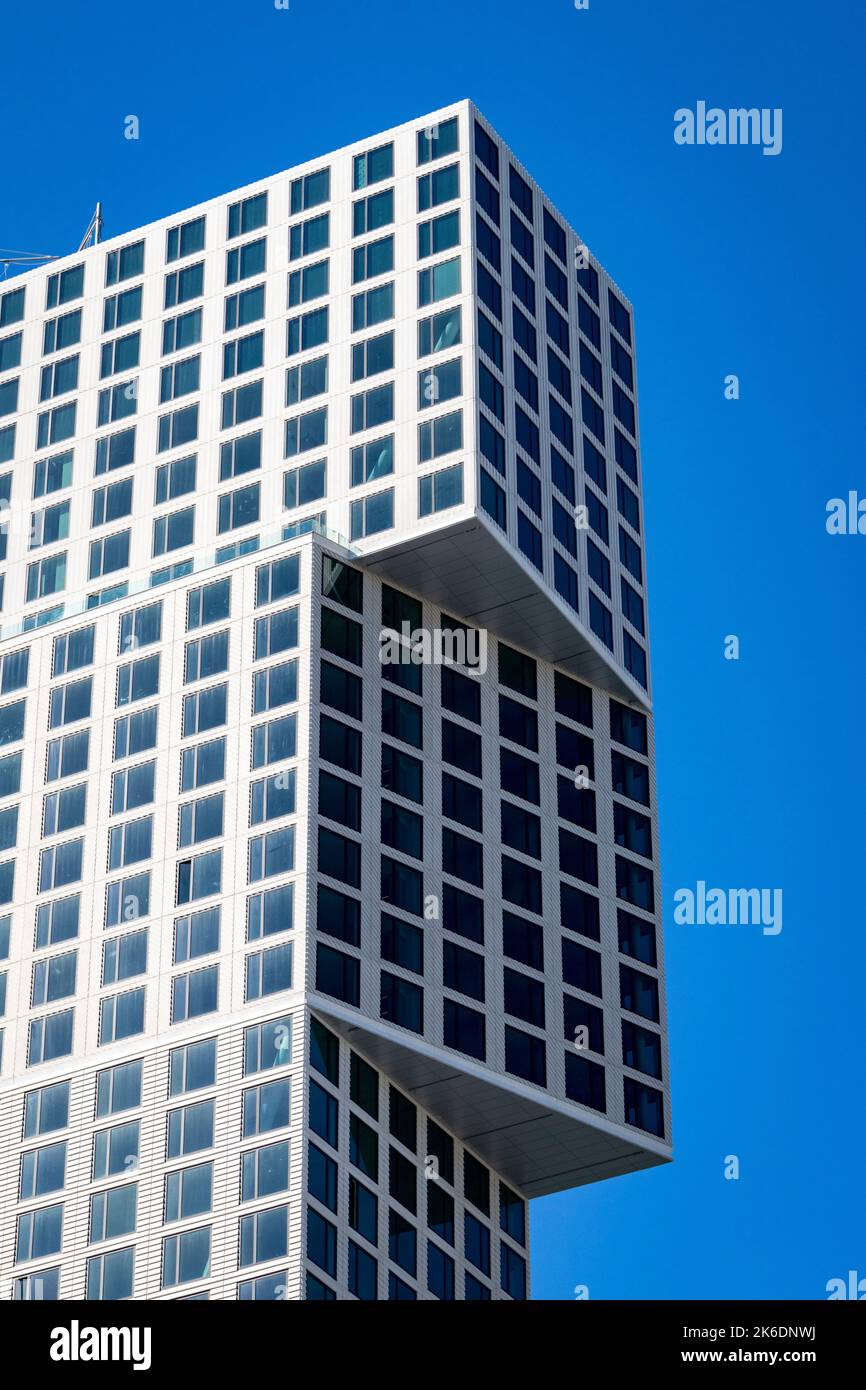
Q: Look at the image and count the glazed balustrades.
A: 1